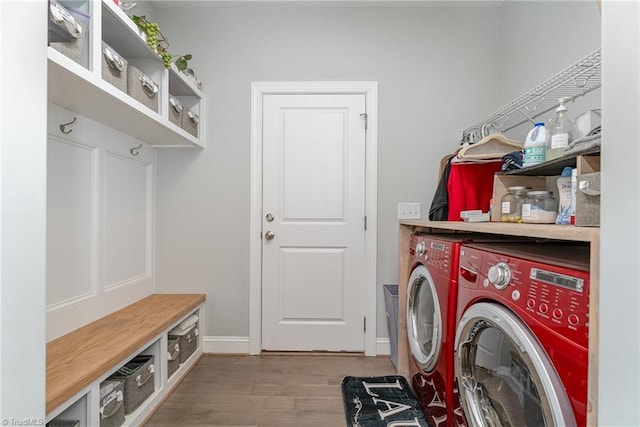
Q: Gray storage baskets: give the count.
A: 11